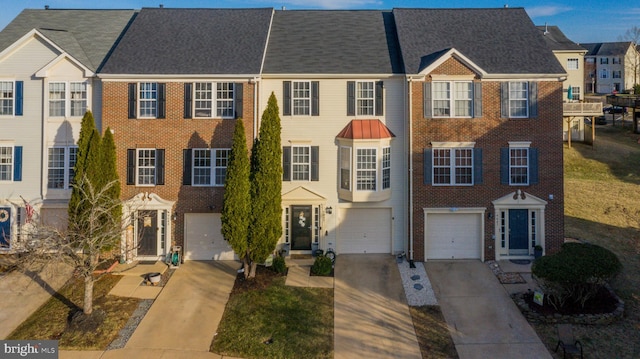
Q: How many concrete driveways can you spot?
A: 4